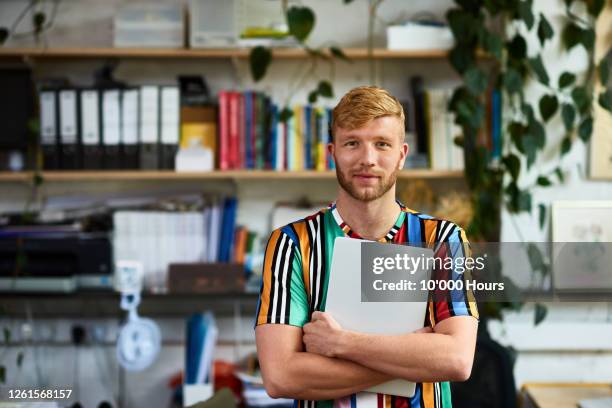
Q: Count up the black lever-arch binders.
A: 7